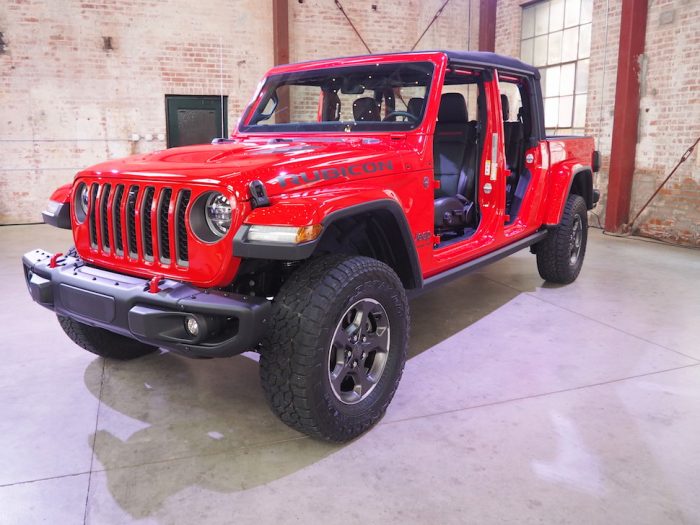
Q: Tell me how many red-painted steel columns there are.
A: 3